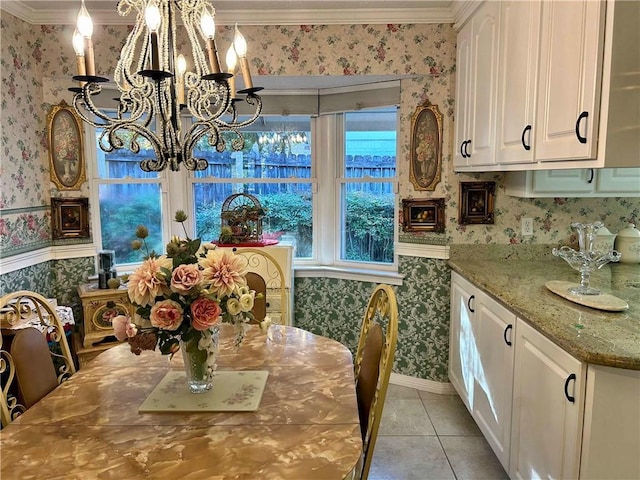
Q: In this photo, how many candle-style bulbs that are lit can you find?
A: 7